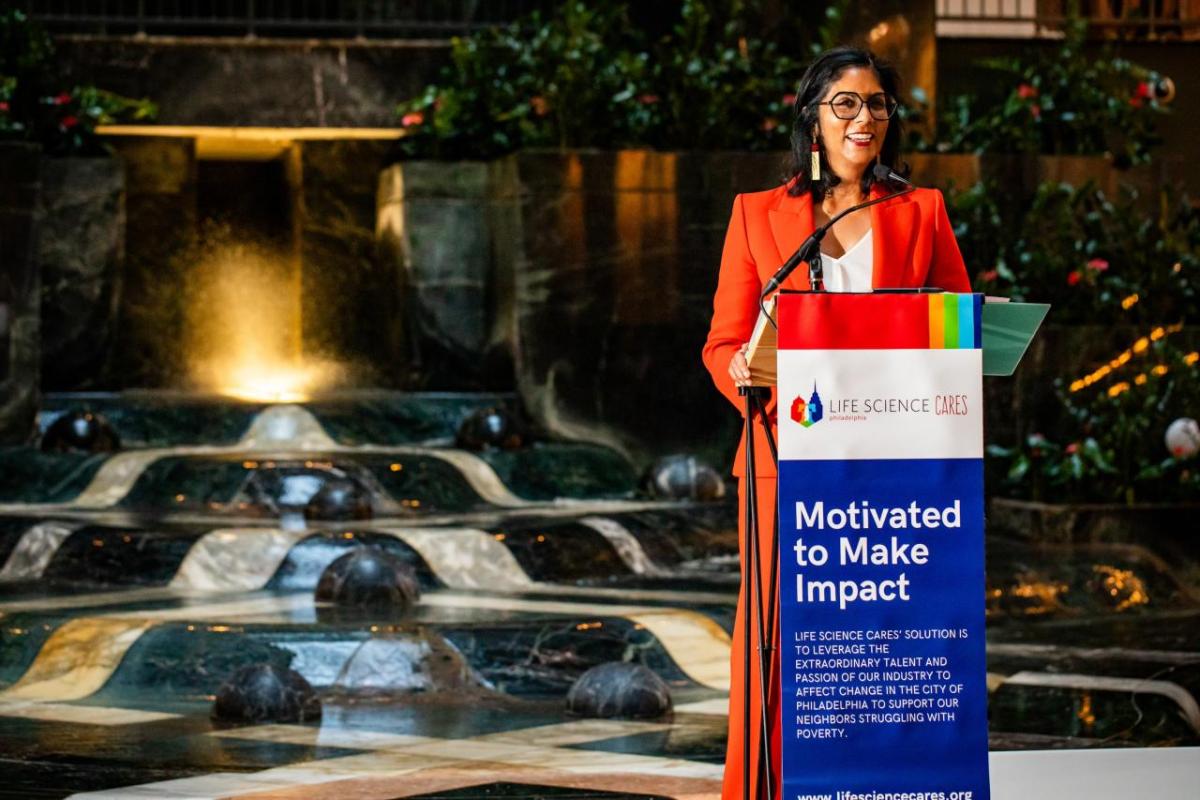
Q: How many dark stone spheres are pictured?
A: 7